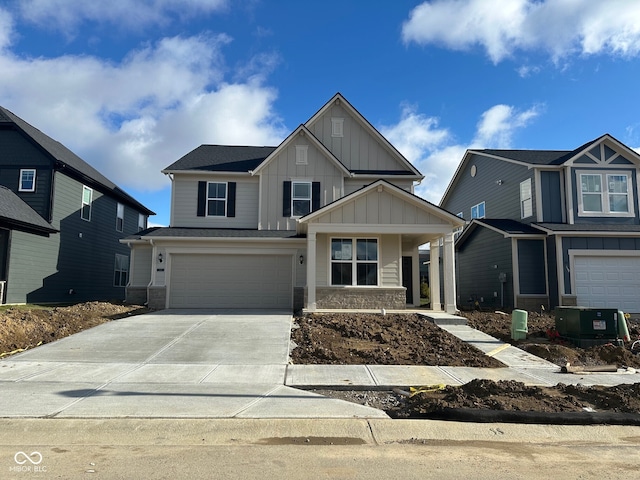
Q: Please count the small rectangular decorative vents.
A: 2